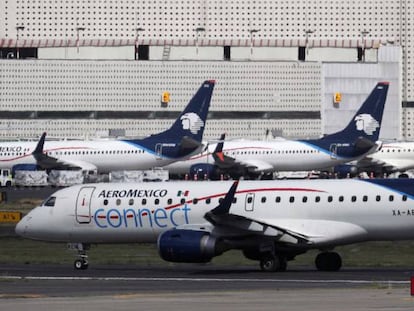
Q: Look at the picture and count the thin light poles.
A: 7